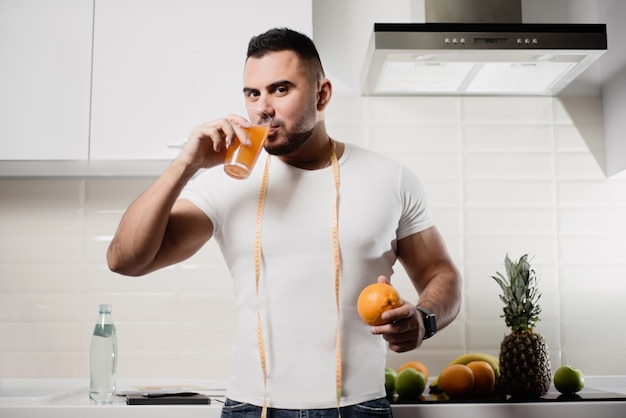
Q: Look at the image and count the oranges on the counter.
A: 3